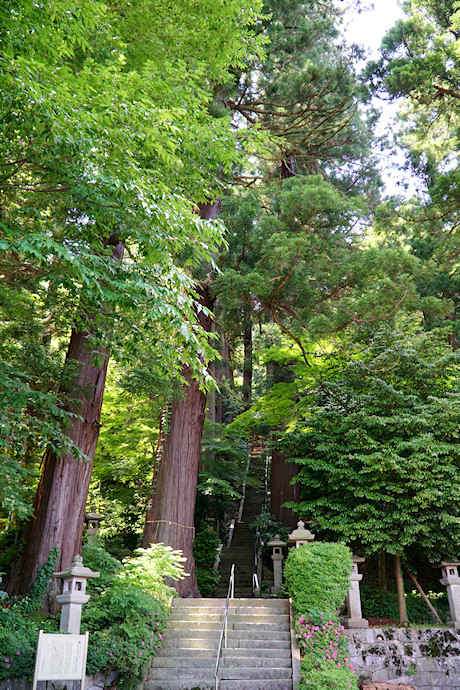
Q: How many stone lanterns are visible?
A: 6